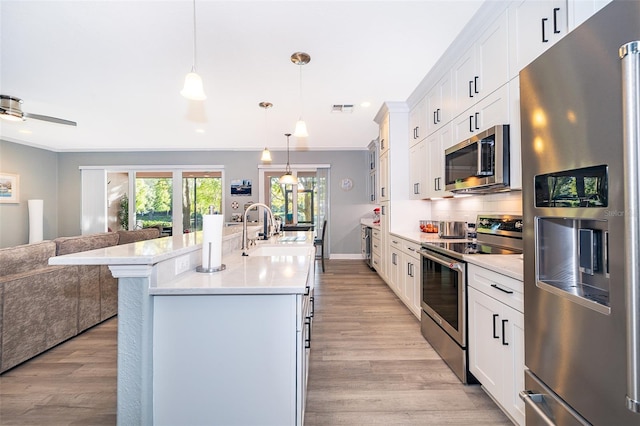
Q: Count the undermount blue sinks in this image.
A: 0